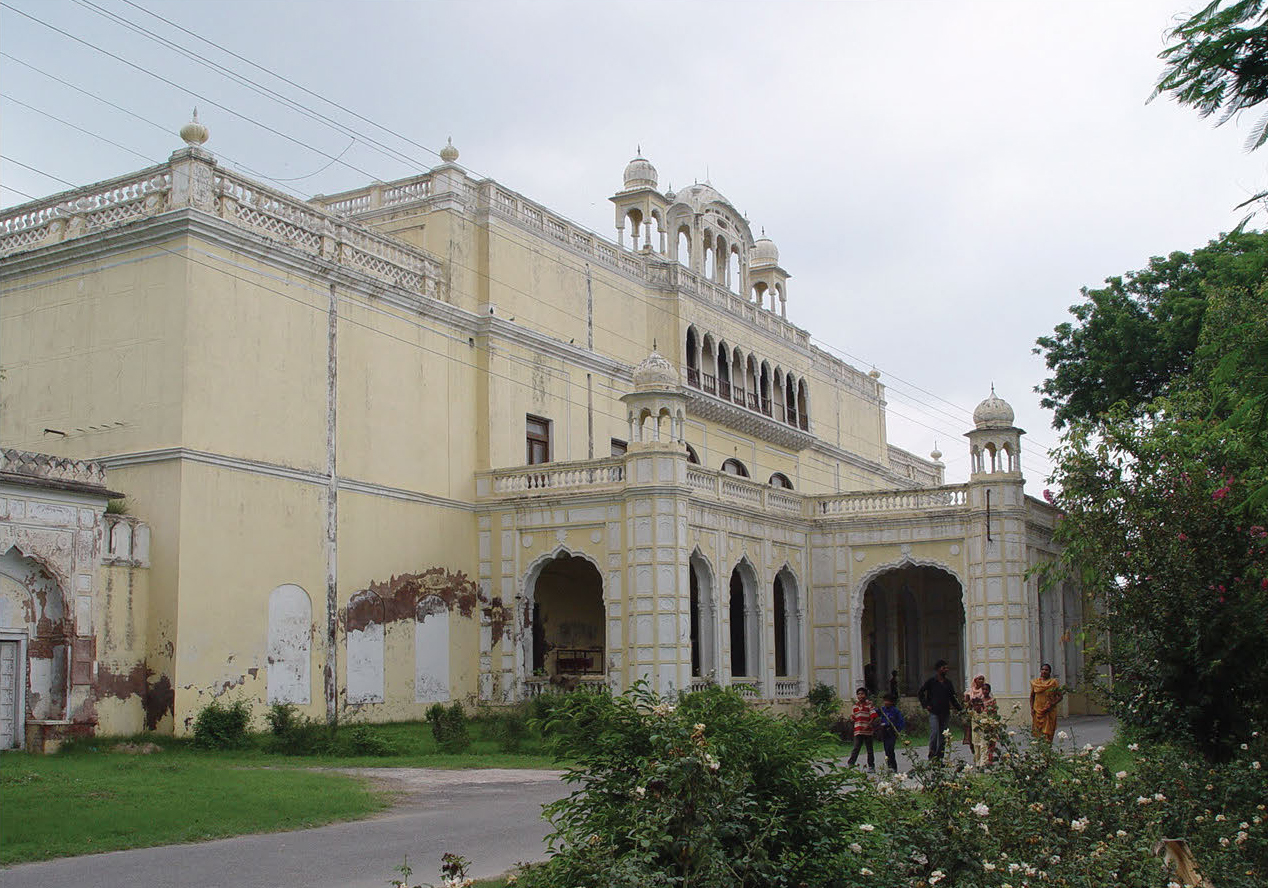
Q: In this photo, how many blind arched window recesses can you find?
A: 3